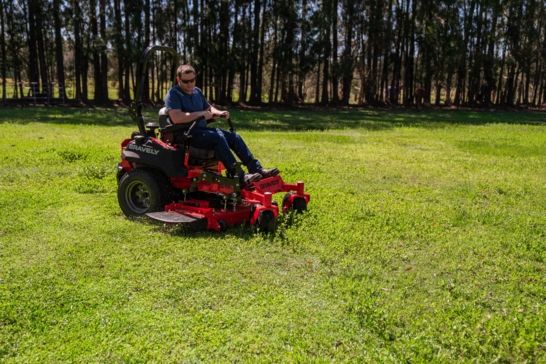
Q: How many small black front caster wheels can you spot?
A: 2